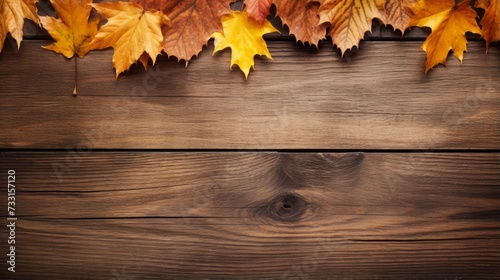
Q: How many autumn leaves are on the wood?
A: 11